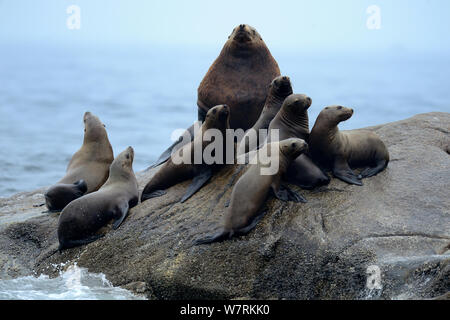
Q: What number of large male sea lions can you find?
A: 1